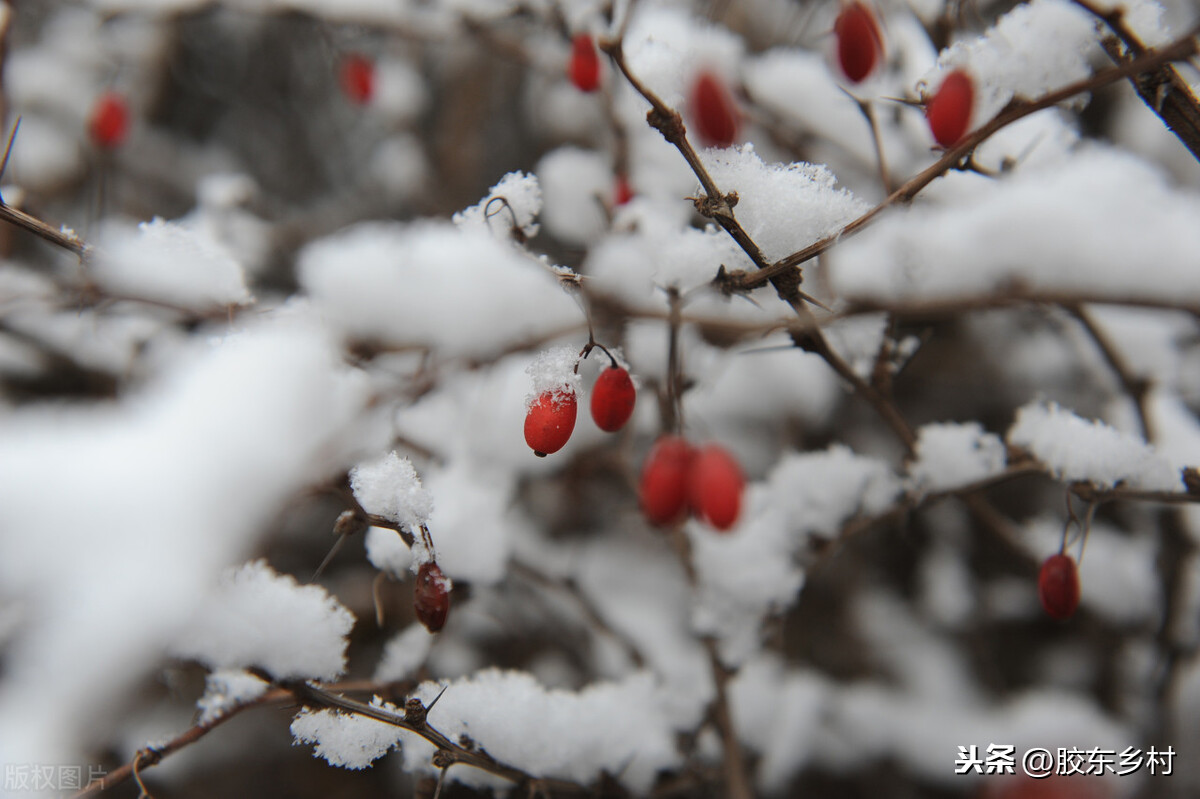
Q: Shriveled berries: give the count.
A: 1